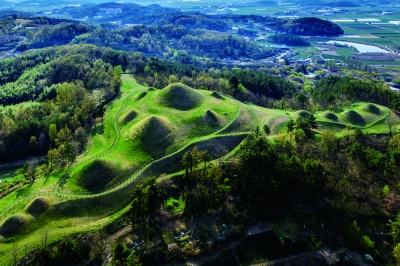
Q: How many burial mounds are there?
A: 14